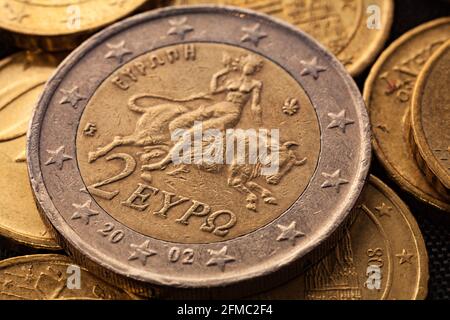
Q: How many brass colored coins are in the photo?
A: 7